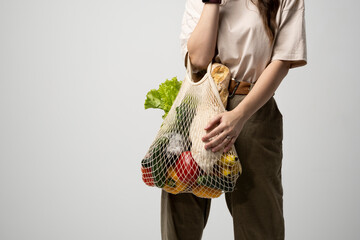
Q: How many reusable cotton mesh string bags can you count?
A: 1